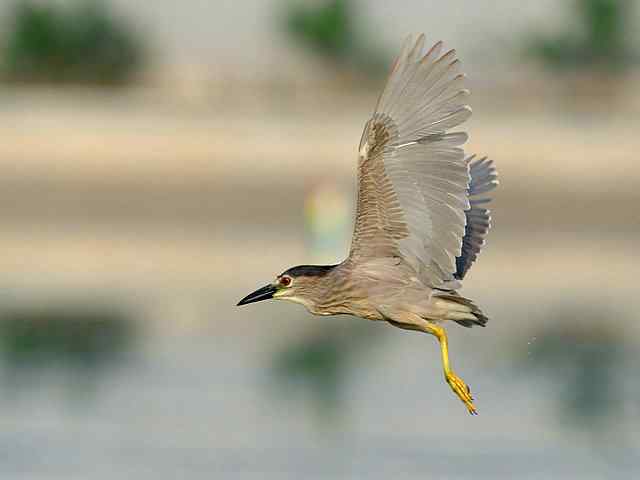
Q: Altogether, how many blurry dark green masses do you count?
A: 6